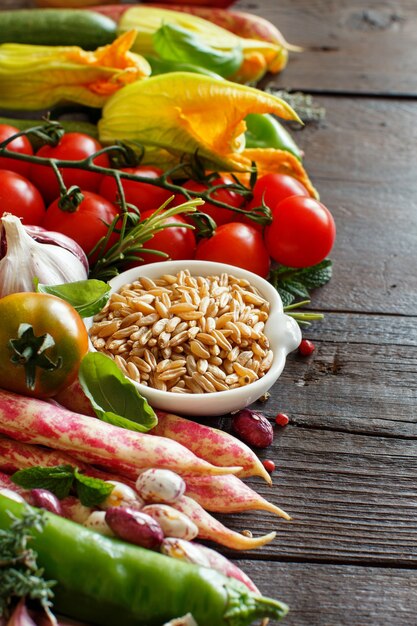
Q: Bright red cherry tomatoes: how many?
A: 10